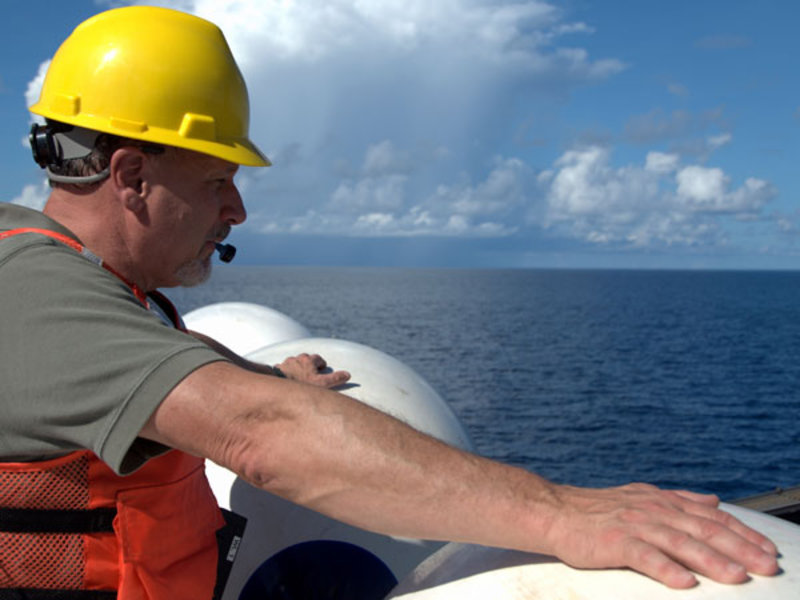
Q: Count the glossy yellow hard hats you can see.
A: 1